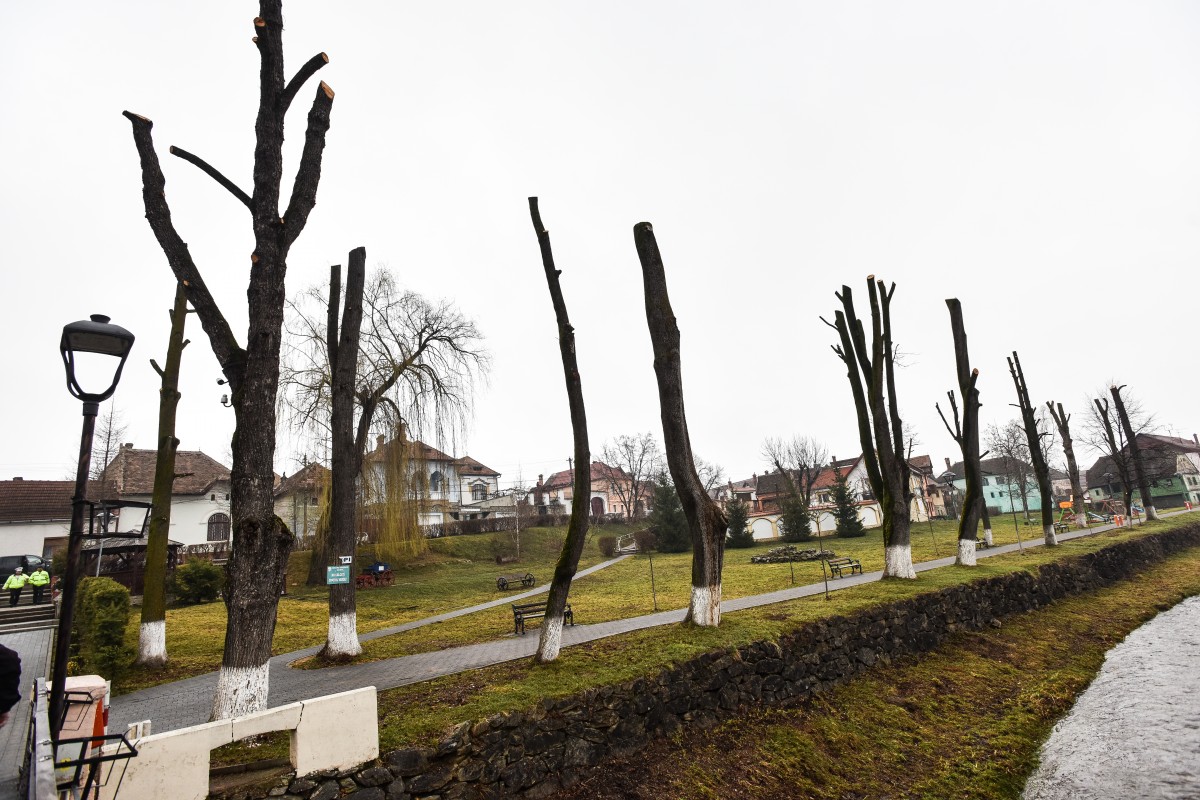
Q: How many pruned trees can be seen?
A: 12